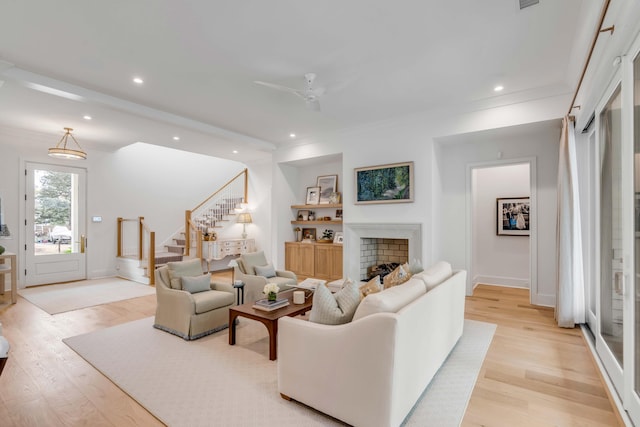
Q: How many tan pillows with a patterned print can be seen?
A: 2